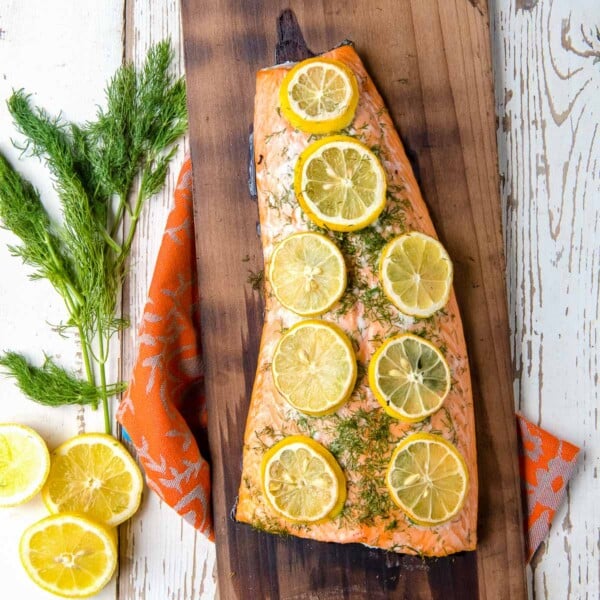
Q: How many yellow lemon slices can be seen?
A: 11